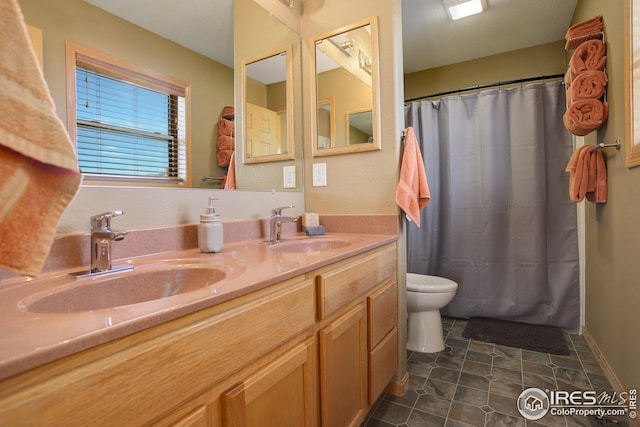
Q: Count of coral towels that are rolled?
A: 3